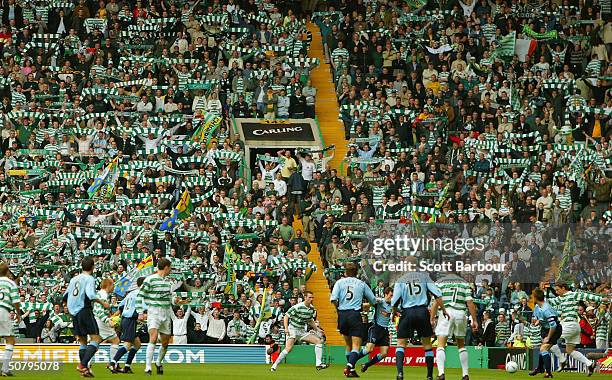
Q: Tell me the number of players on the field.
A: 12